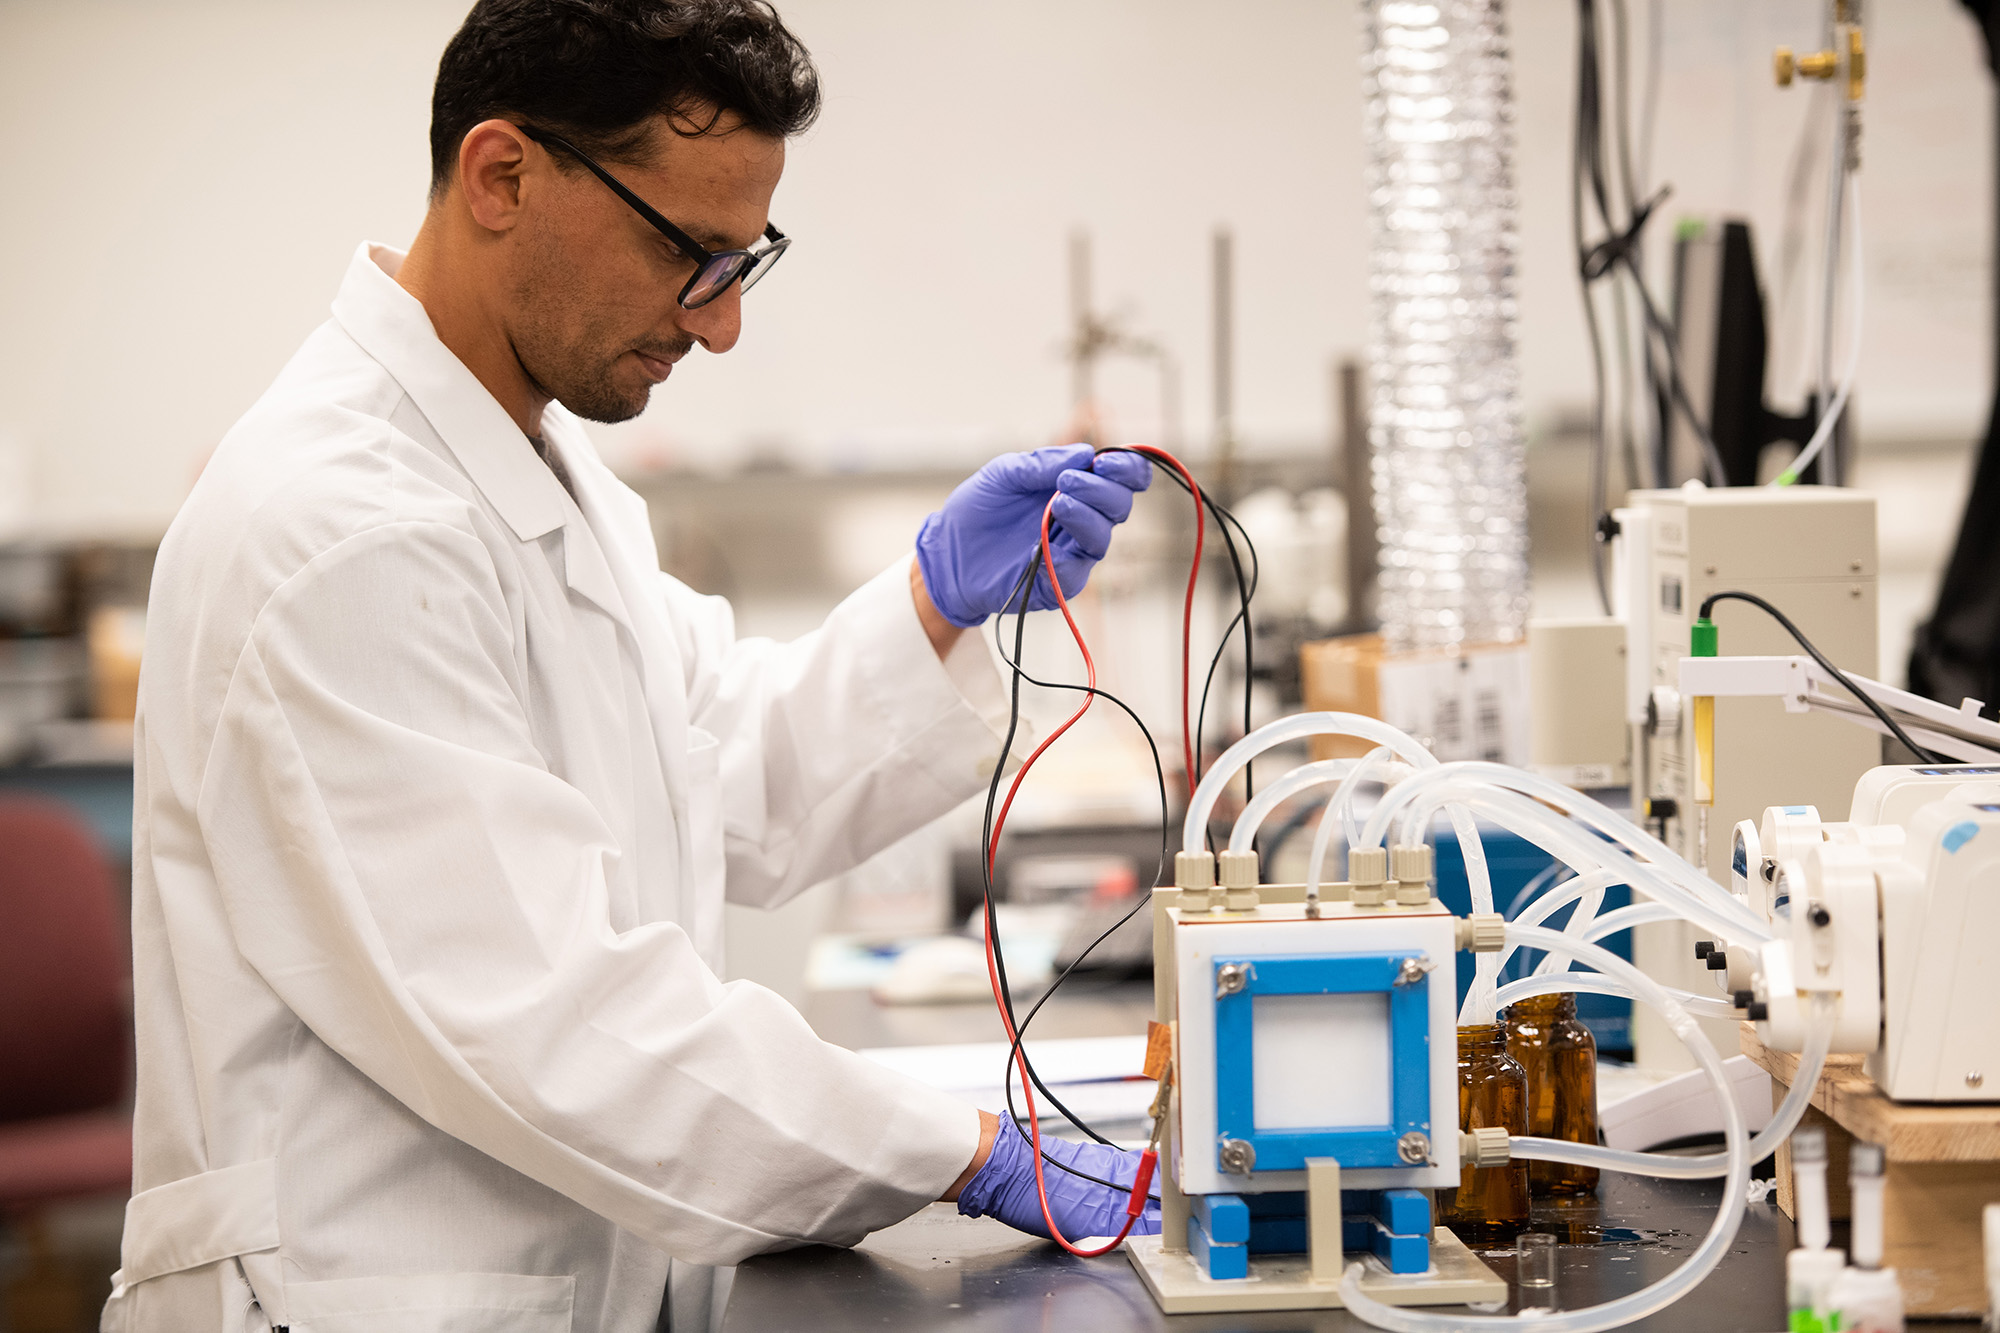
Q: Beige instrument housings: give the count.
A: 2